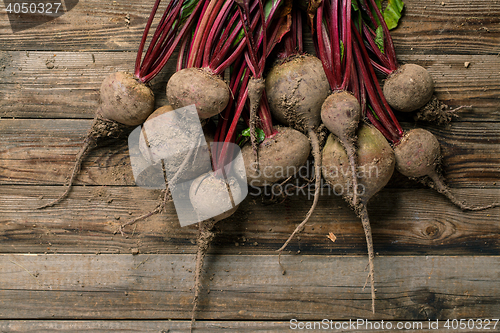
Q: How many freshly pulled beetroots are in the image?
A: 11